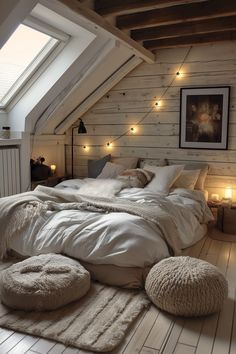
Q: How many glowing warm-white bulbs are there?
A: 5